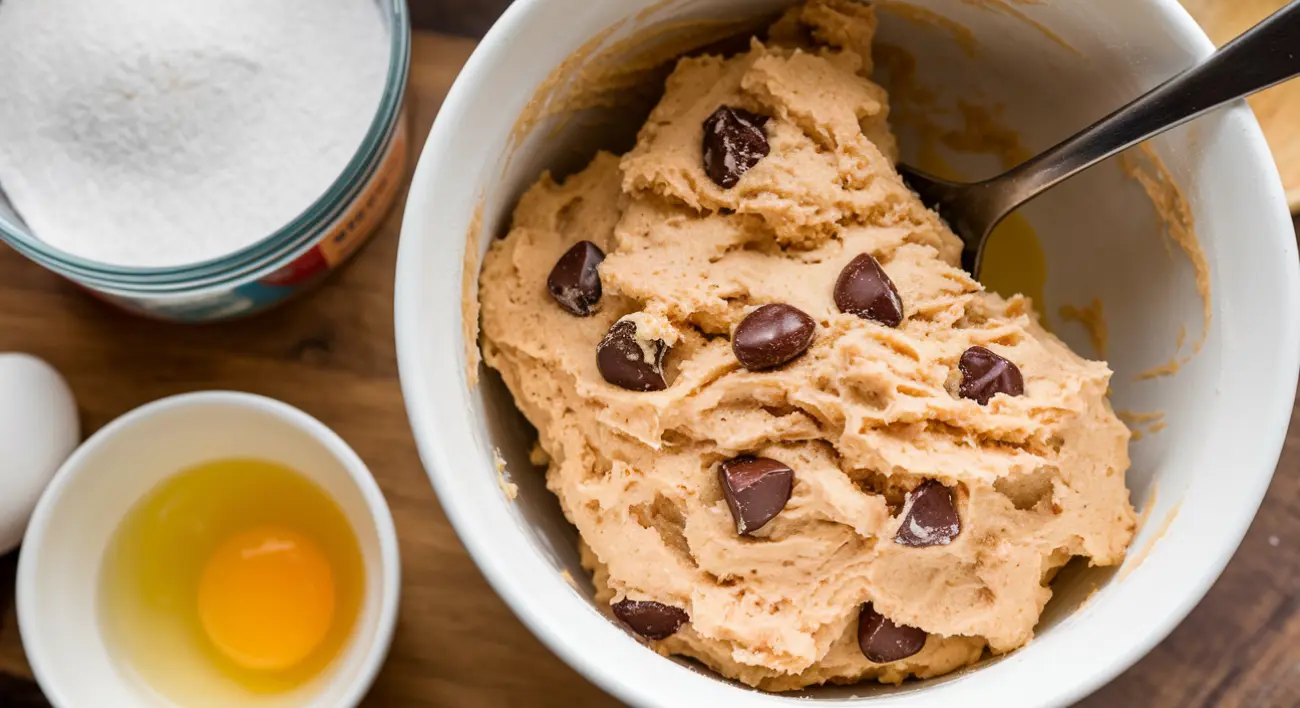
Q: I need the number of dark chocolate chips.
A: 10